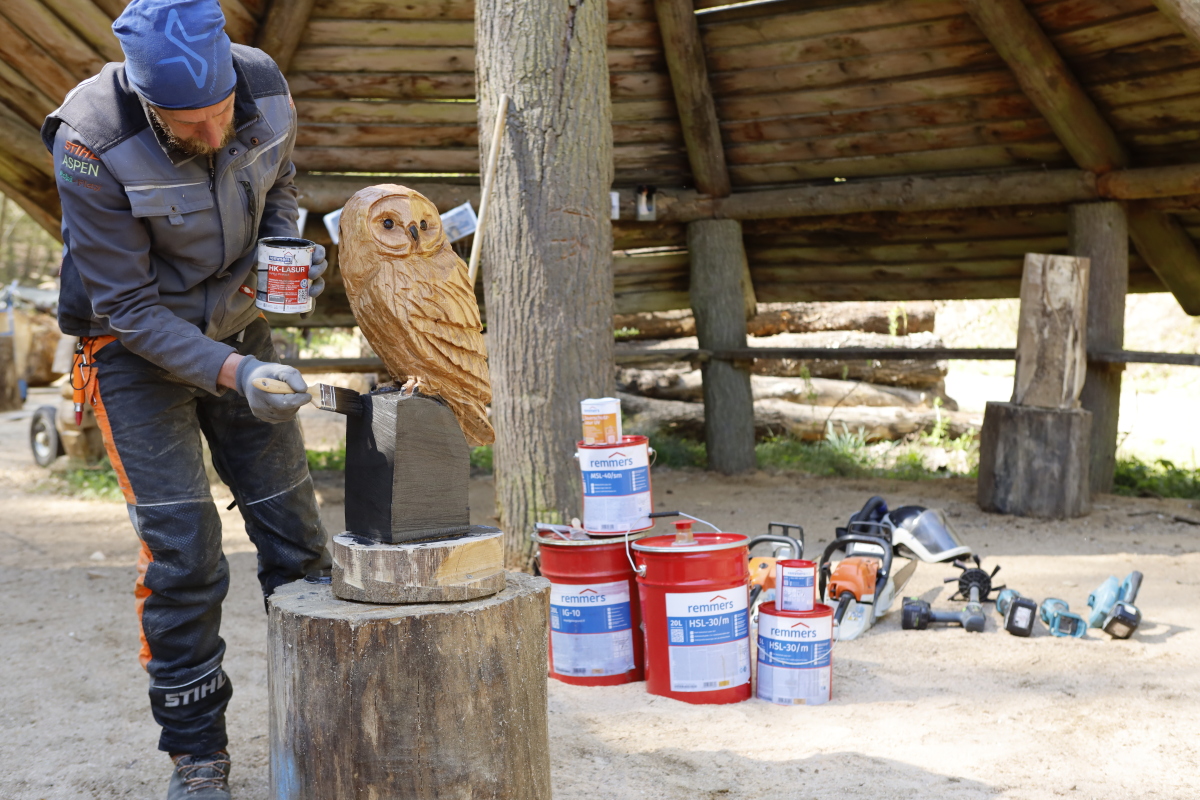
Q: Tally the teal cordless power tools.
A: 3